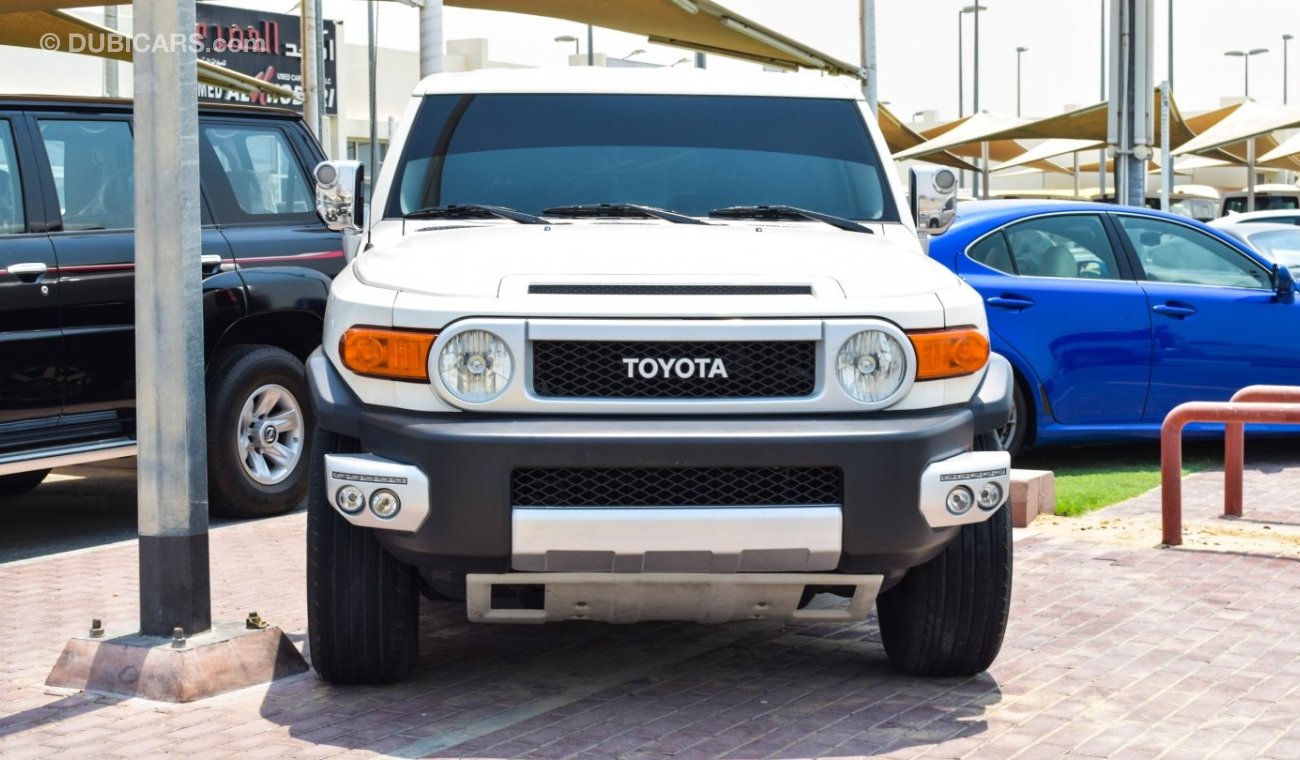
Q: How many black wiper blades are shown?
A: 3